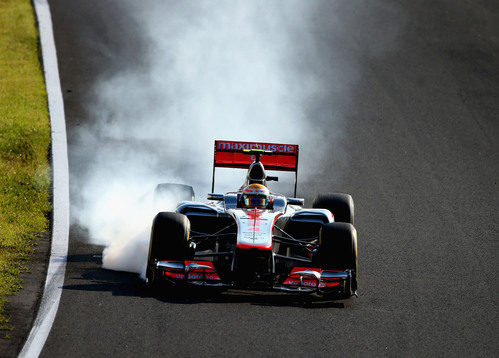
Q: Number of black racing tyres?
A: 4